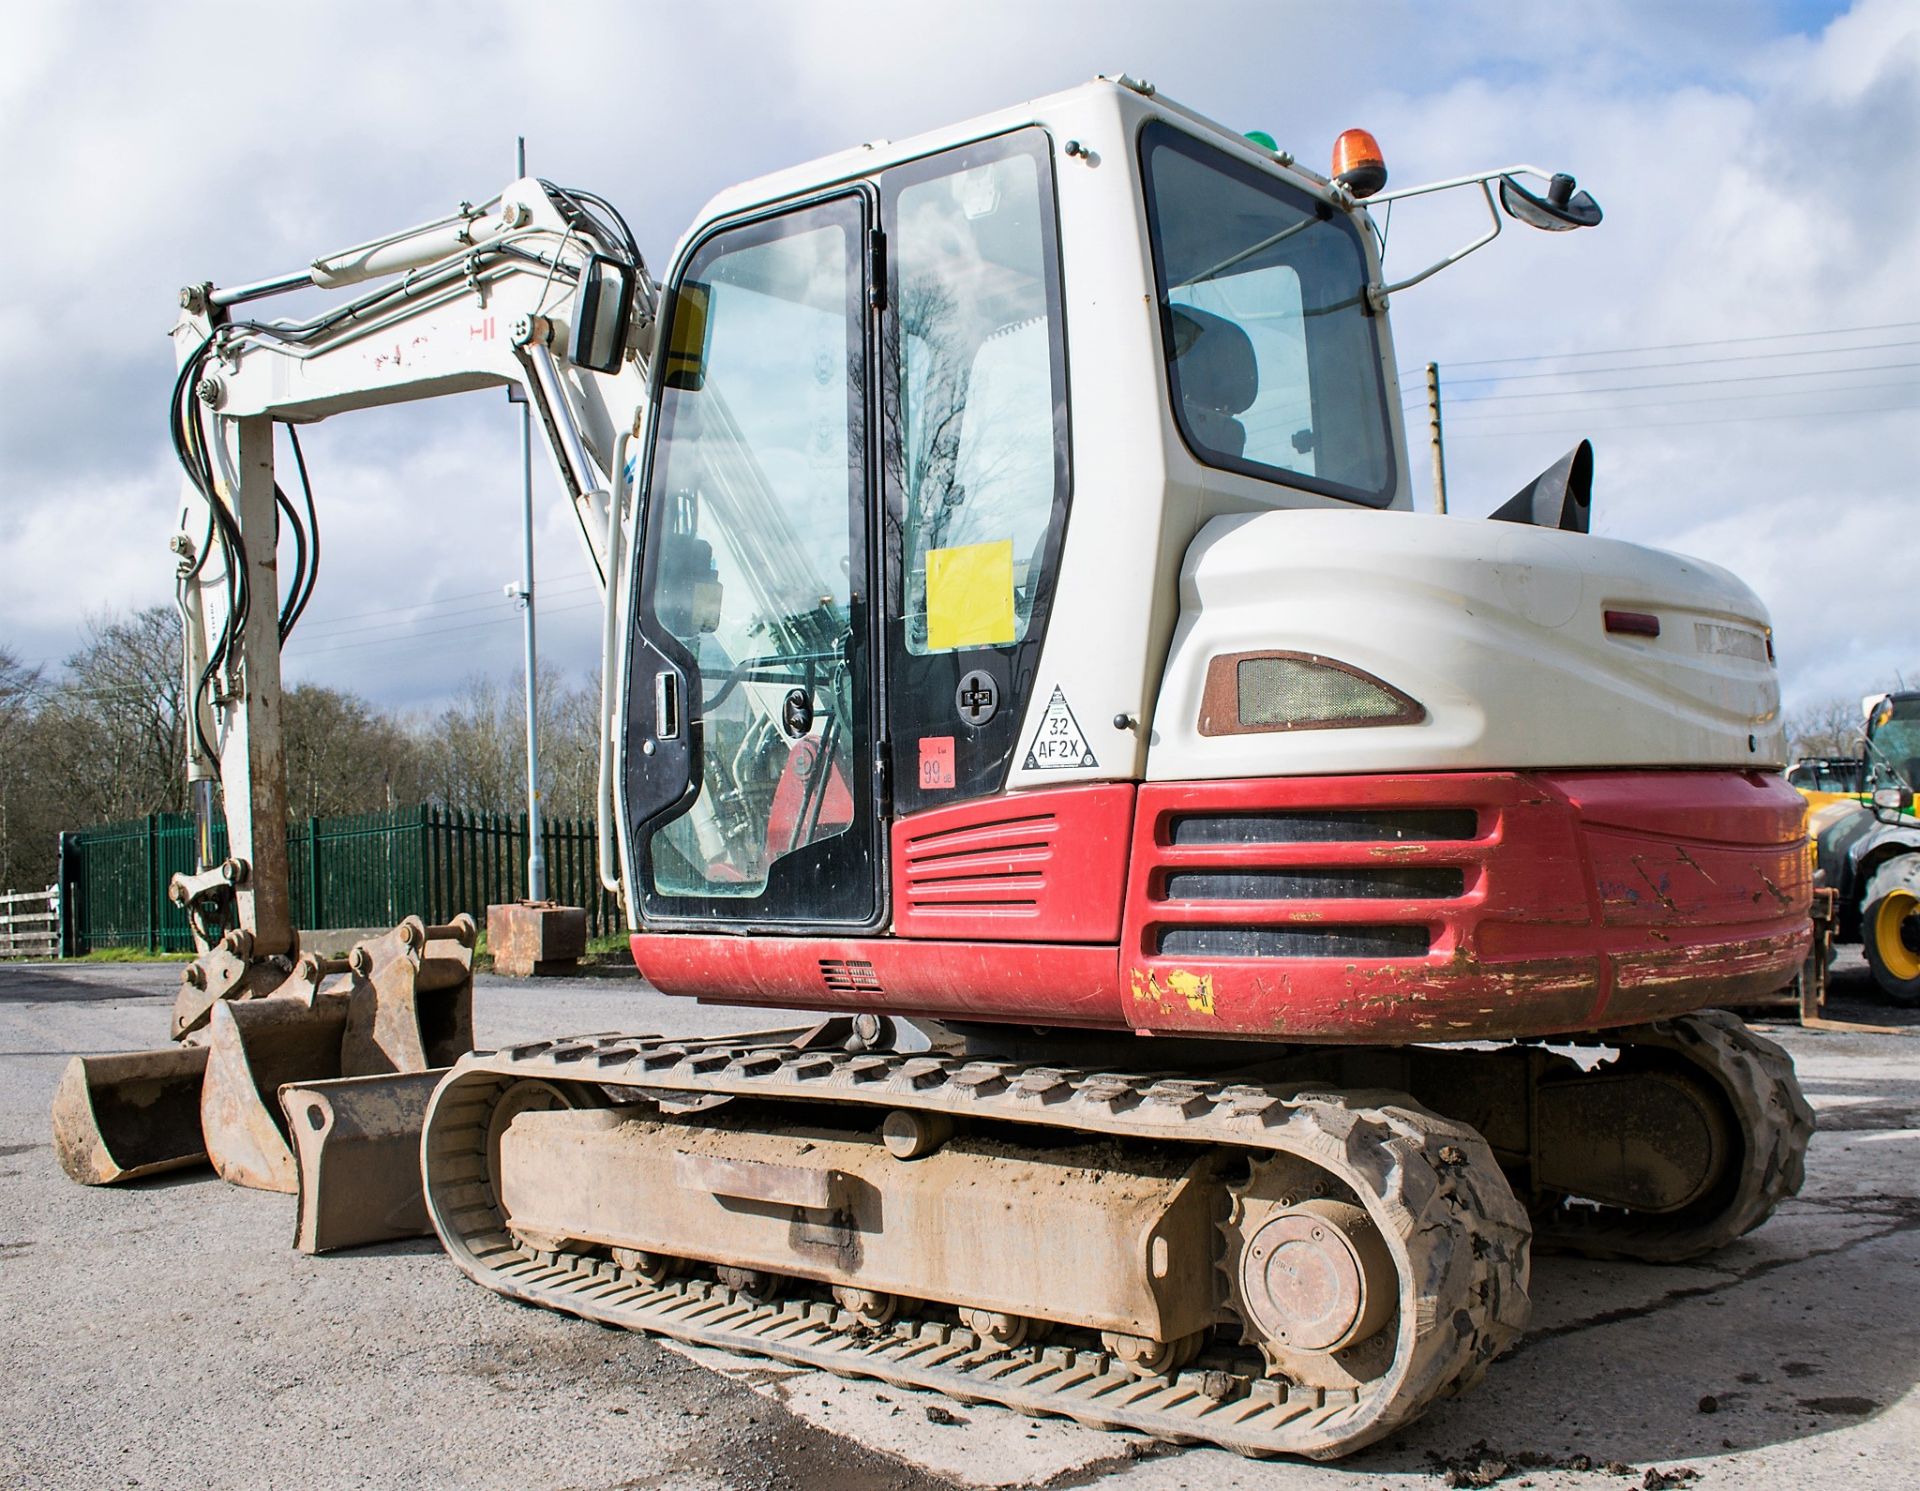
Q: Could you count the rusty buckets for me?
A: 3